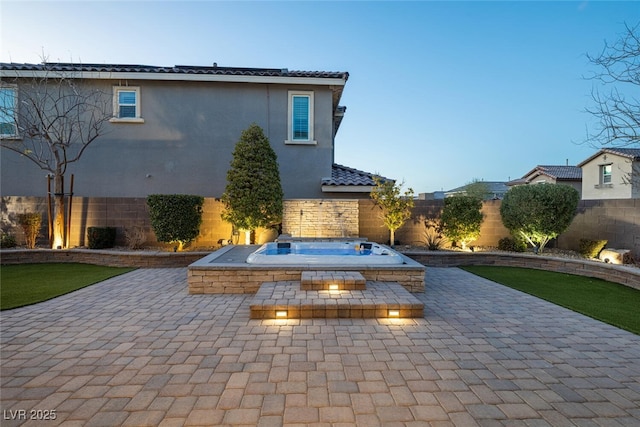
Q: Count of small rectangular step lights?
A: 3